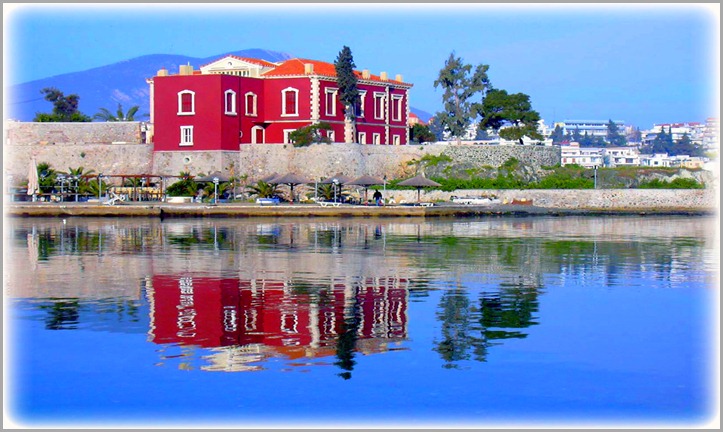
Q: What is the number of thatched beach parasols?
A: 6